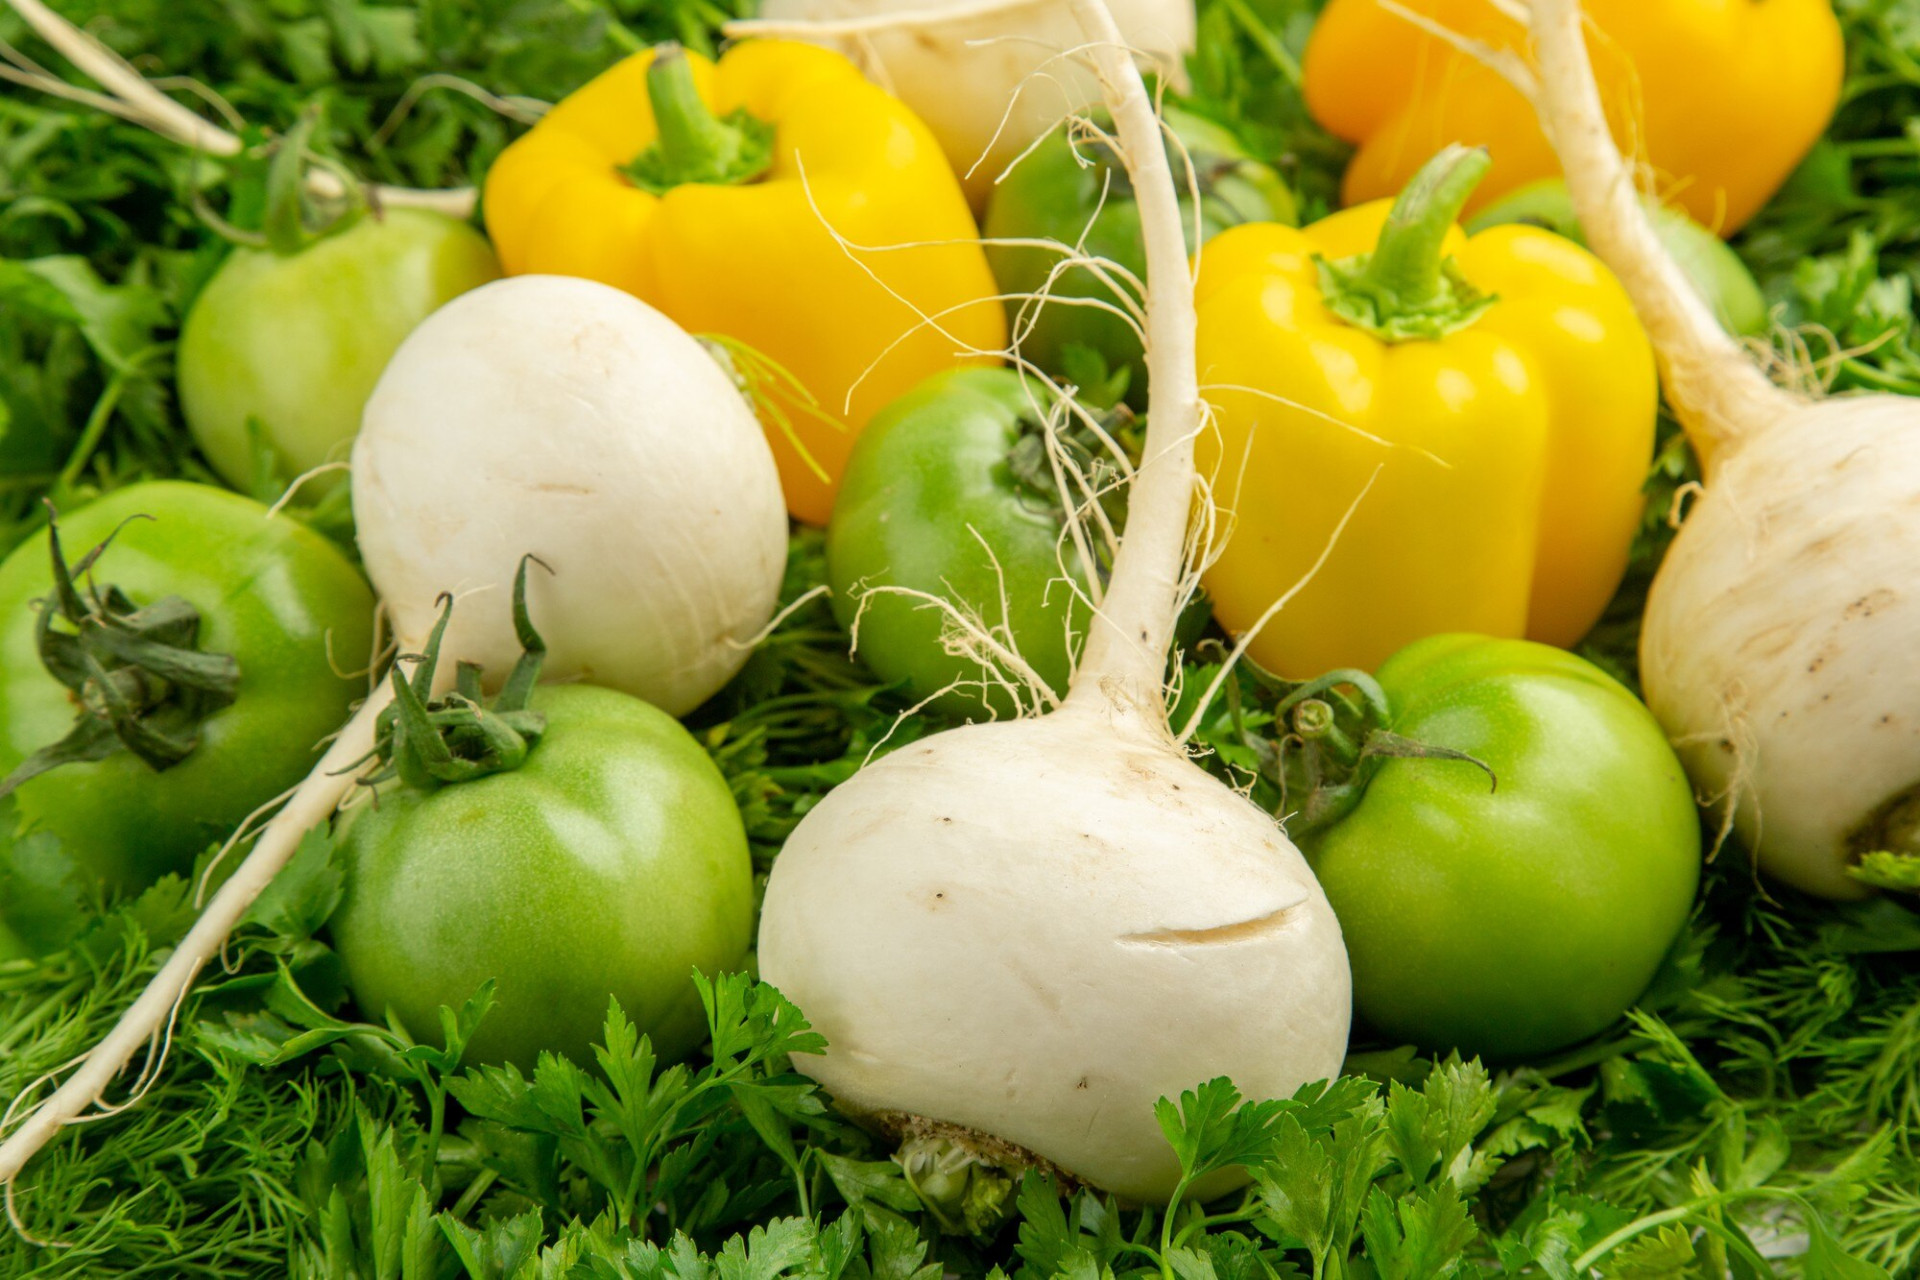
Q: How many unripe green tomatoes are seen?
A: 7